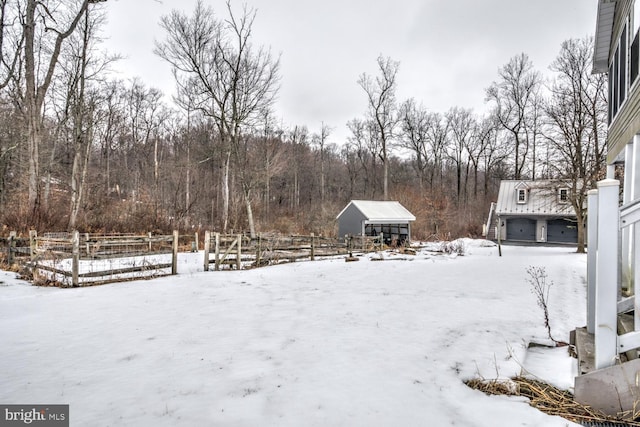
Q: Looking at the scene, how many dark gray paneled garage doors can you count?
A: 2